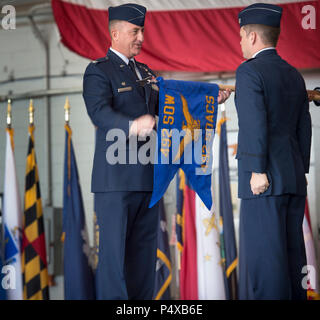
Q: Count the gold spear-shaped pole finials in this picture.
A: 3